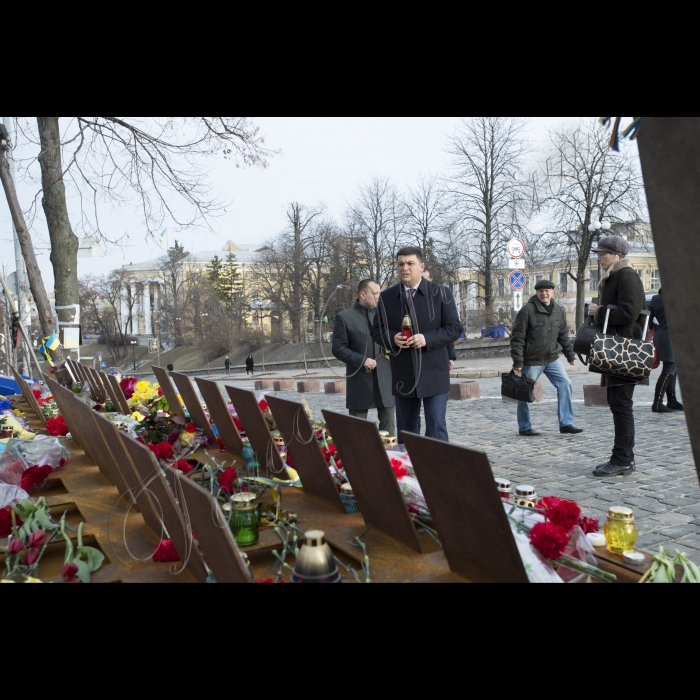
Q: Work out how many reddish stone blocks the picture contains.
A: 7